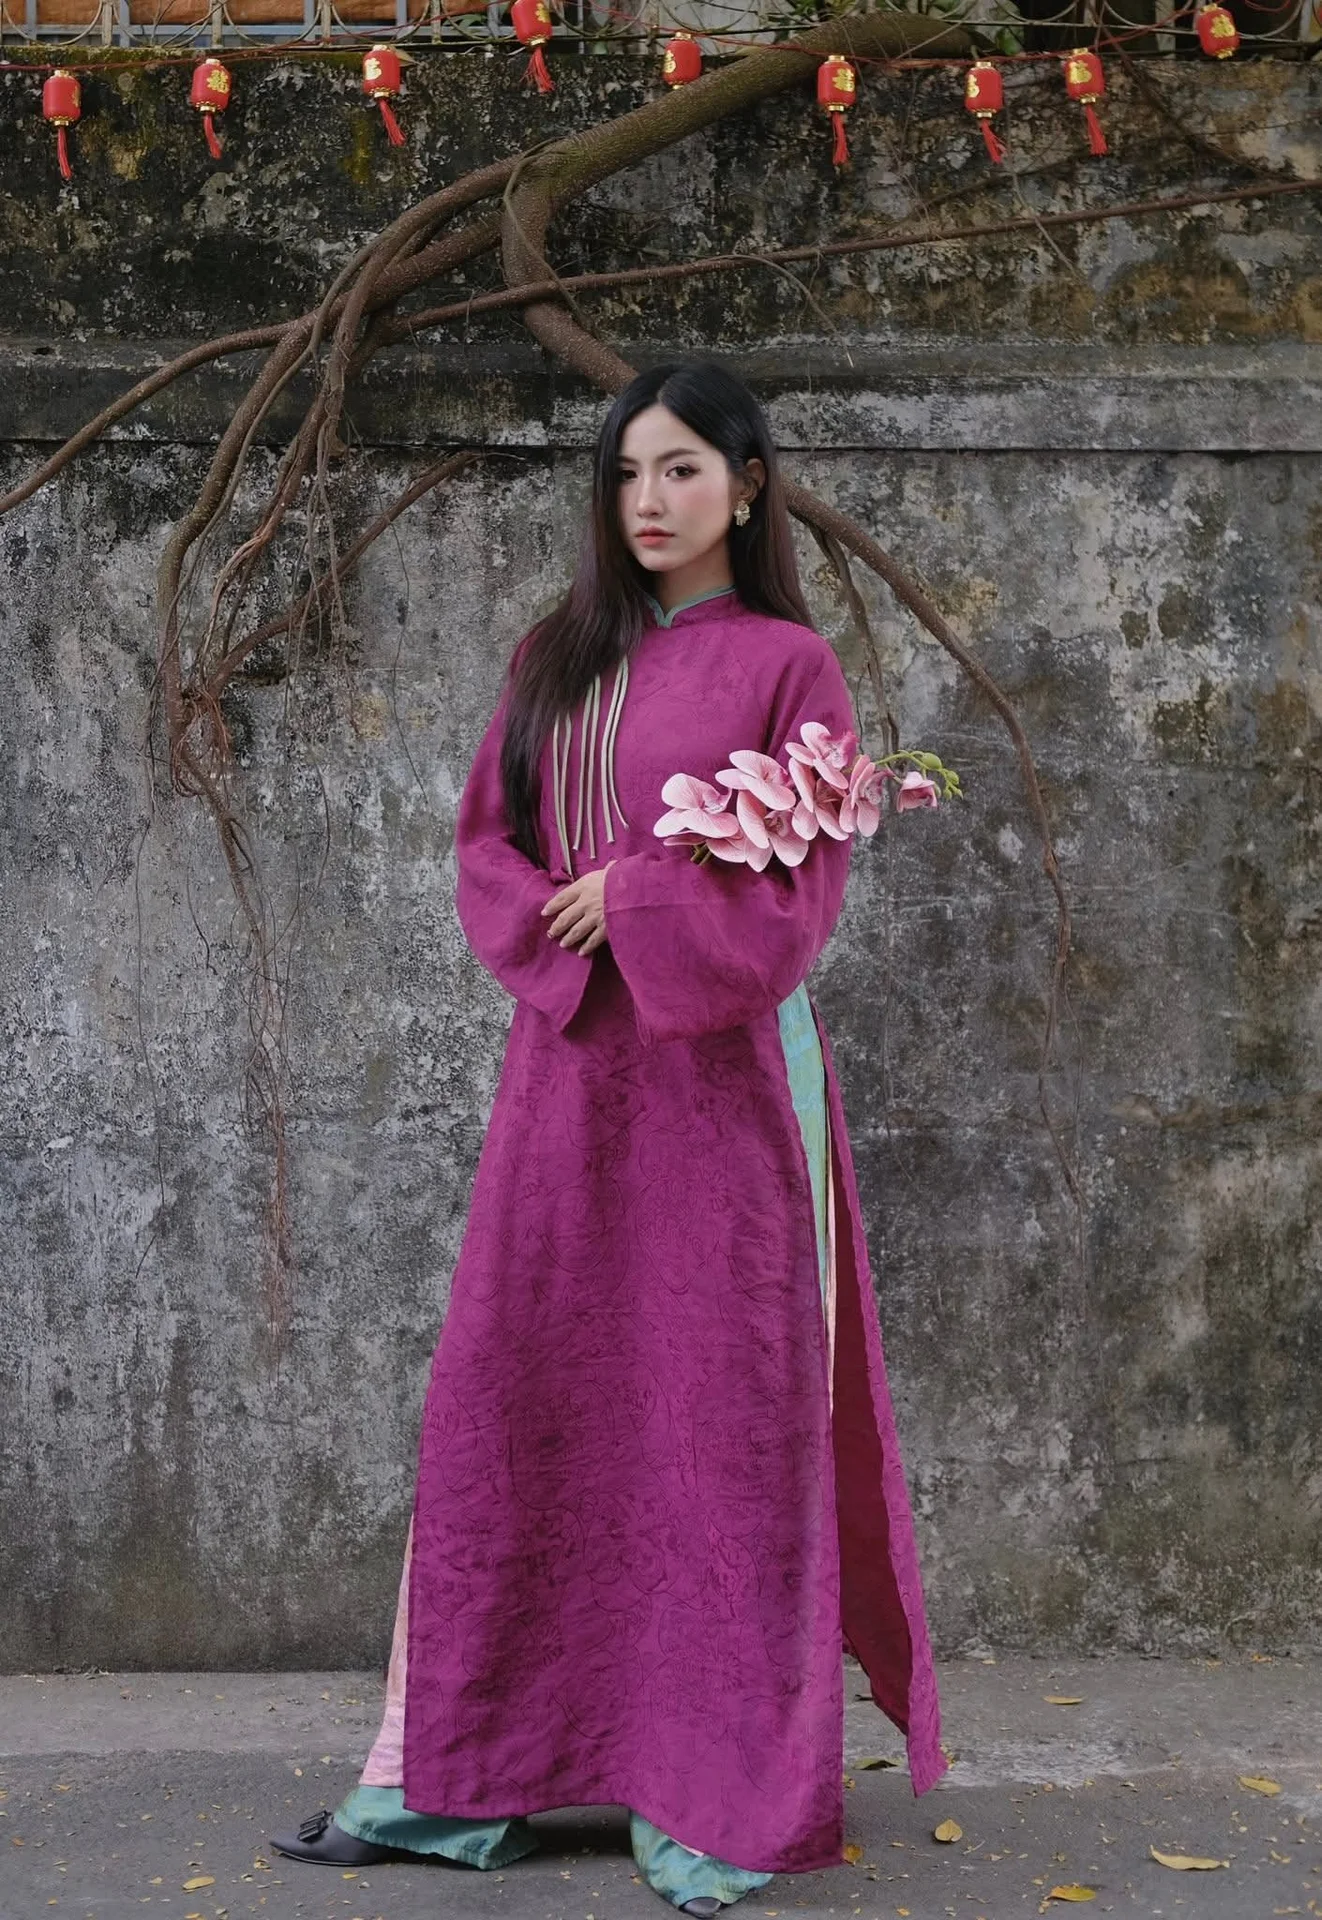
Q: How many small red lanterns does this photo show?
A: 9